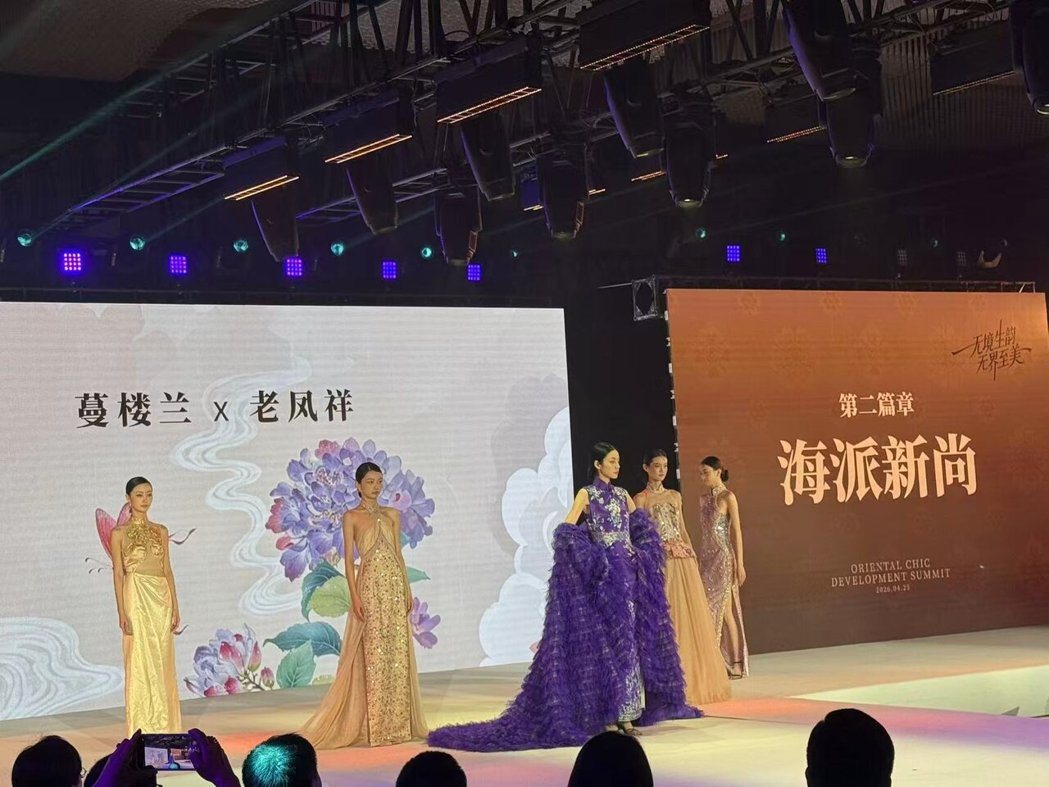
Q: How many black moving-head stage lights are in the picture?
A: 10